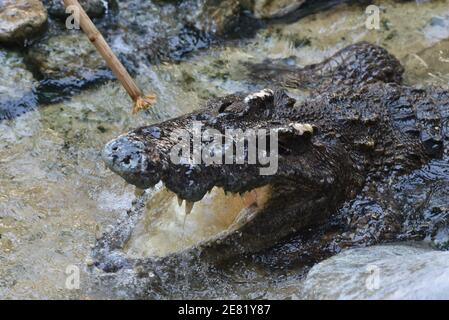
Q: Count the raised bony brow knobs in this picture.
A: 2